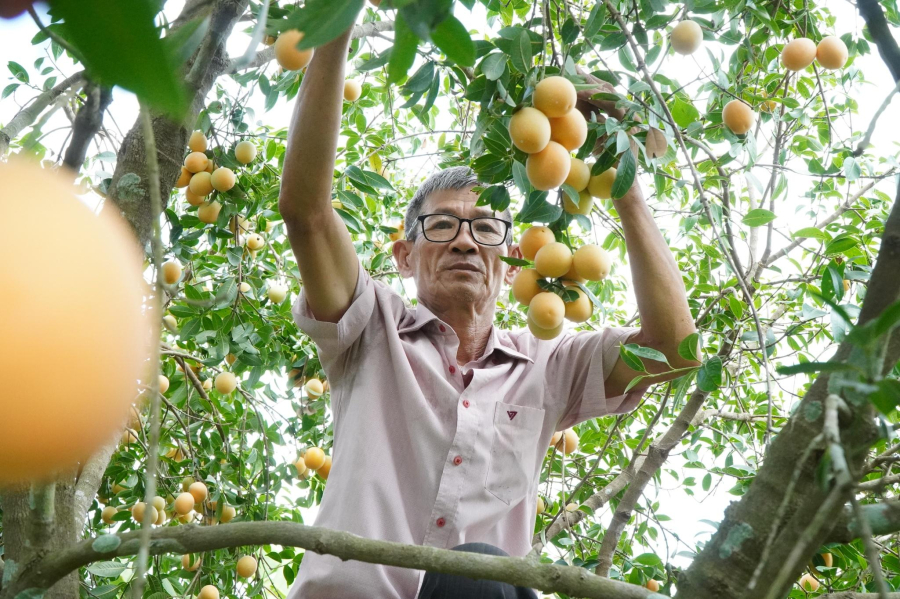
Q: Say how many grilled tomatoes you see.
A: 0